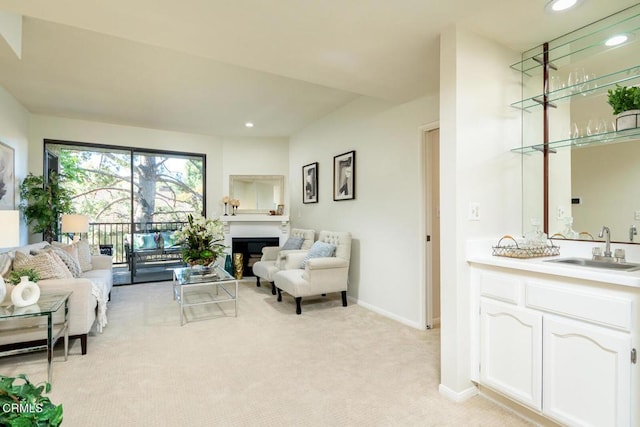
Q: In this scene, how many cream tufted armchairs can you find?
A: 2